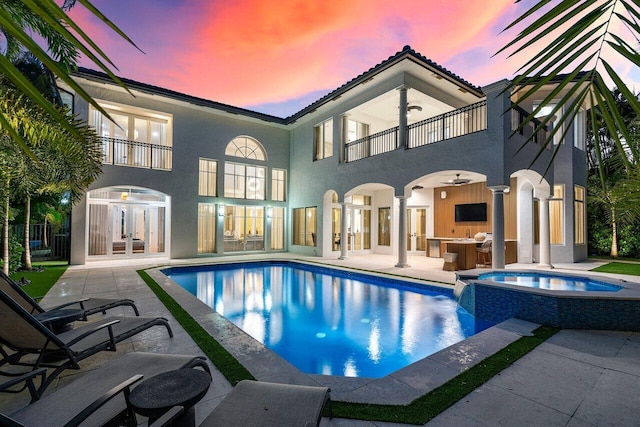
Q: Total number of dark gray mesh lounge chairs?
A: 4